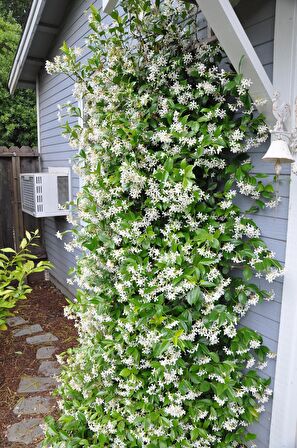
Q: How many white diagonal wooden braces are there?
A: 1